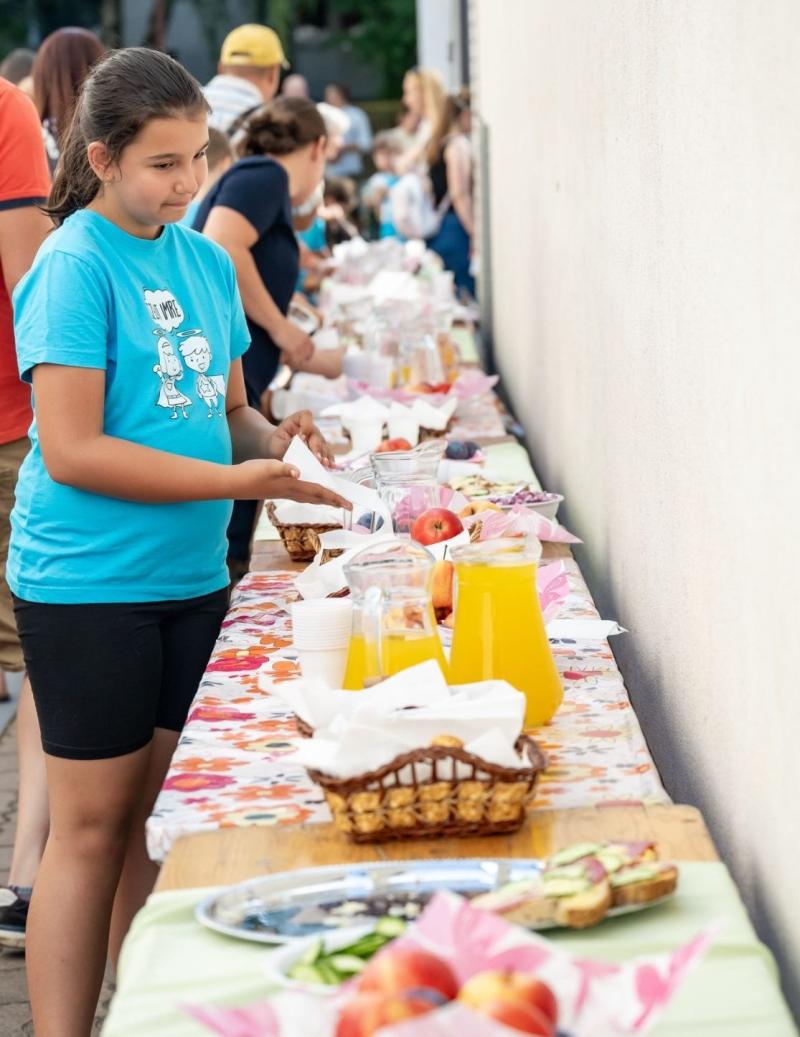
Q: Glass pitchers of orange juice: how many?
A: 2